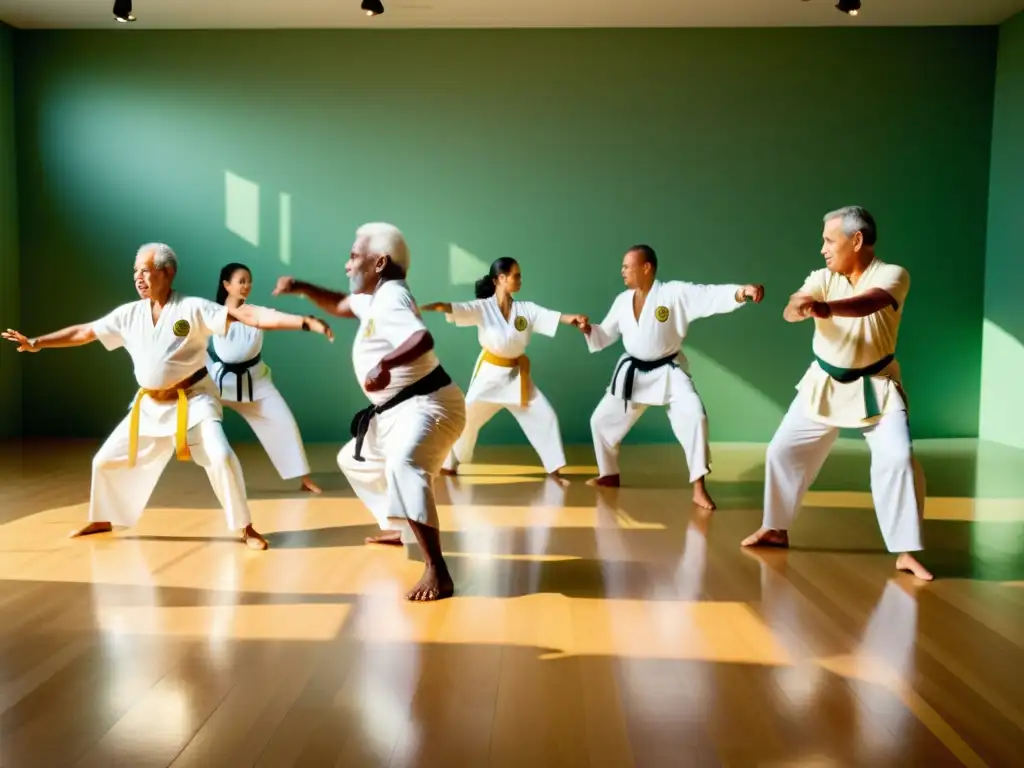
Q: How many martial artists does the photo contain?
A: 6